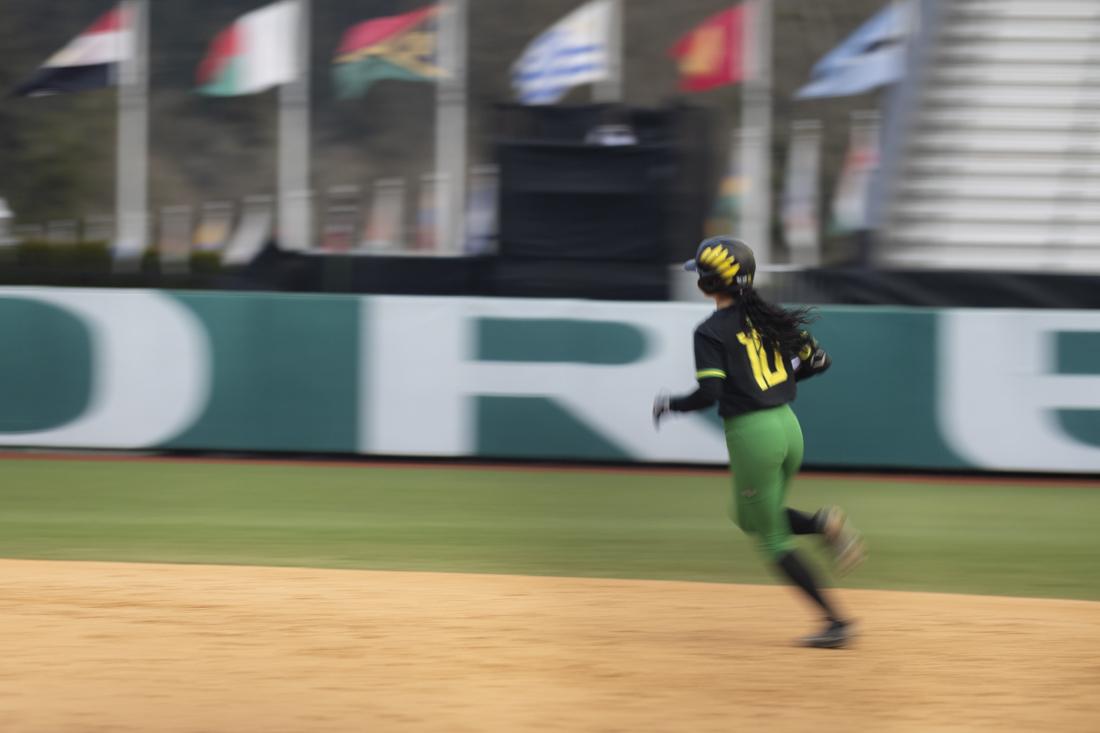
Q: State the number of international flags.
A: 6